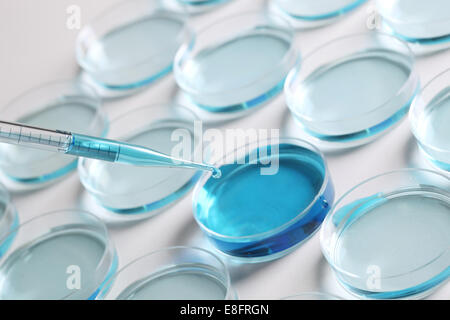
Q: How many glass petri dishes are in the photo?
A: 15